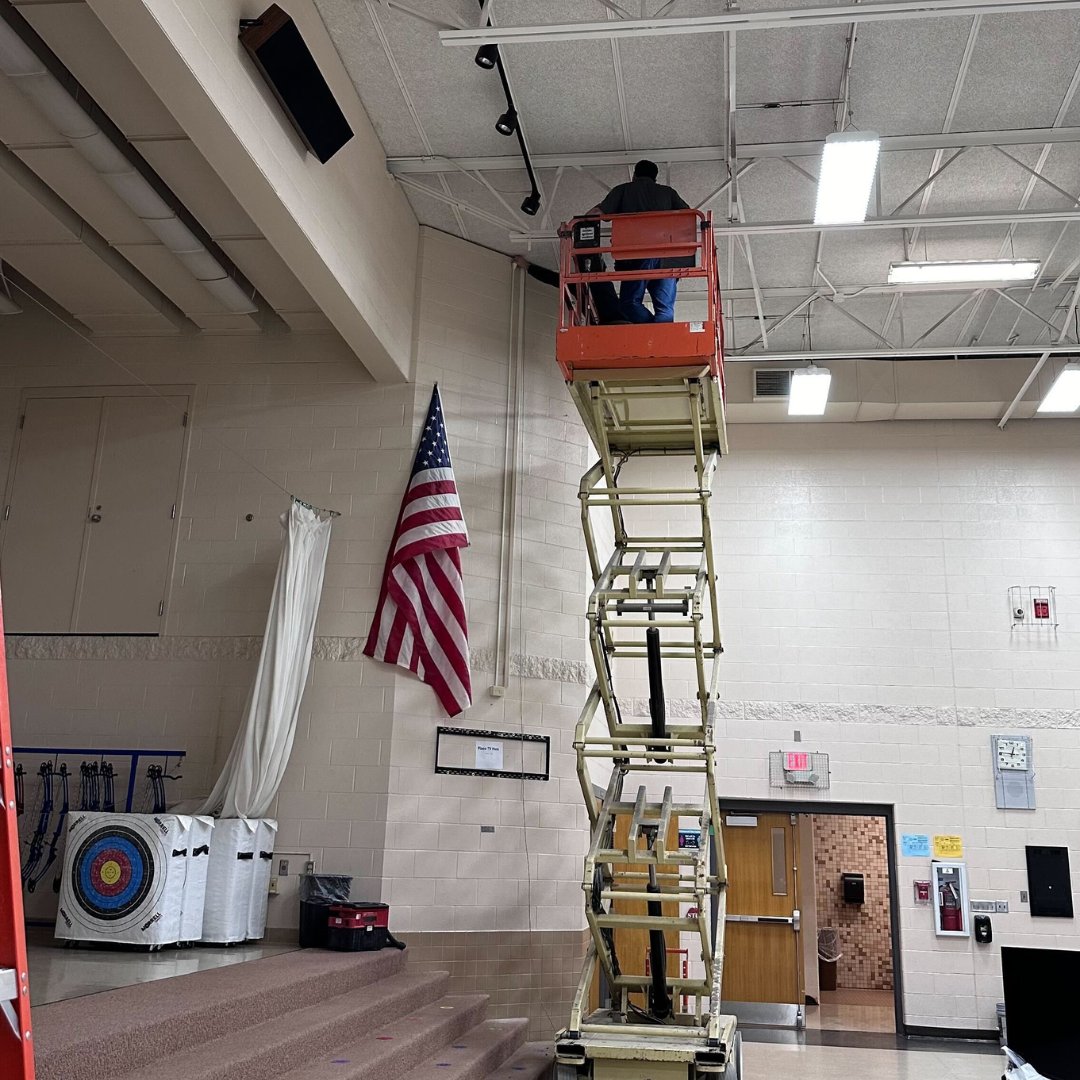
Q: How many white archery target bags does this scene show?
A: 4